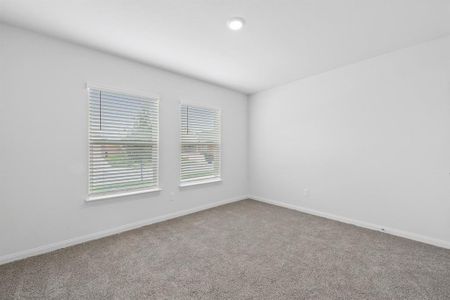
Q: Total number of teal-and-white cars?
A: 0